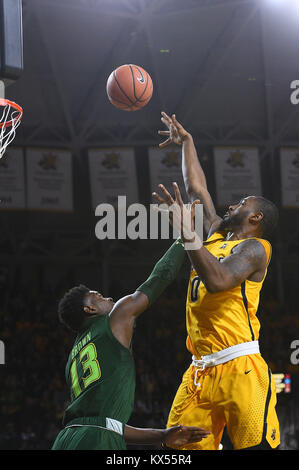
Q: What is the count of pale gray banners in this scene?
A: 6